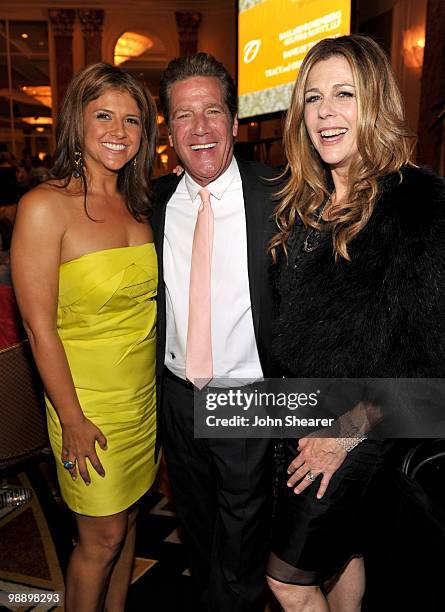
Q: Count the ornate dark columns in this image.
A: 3